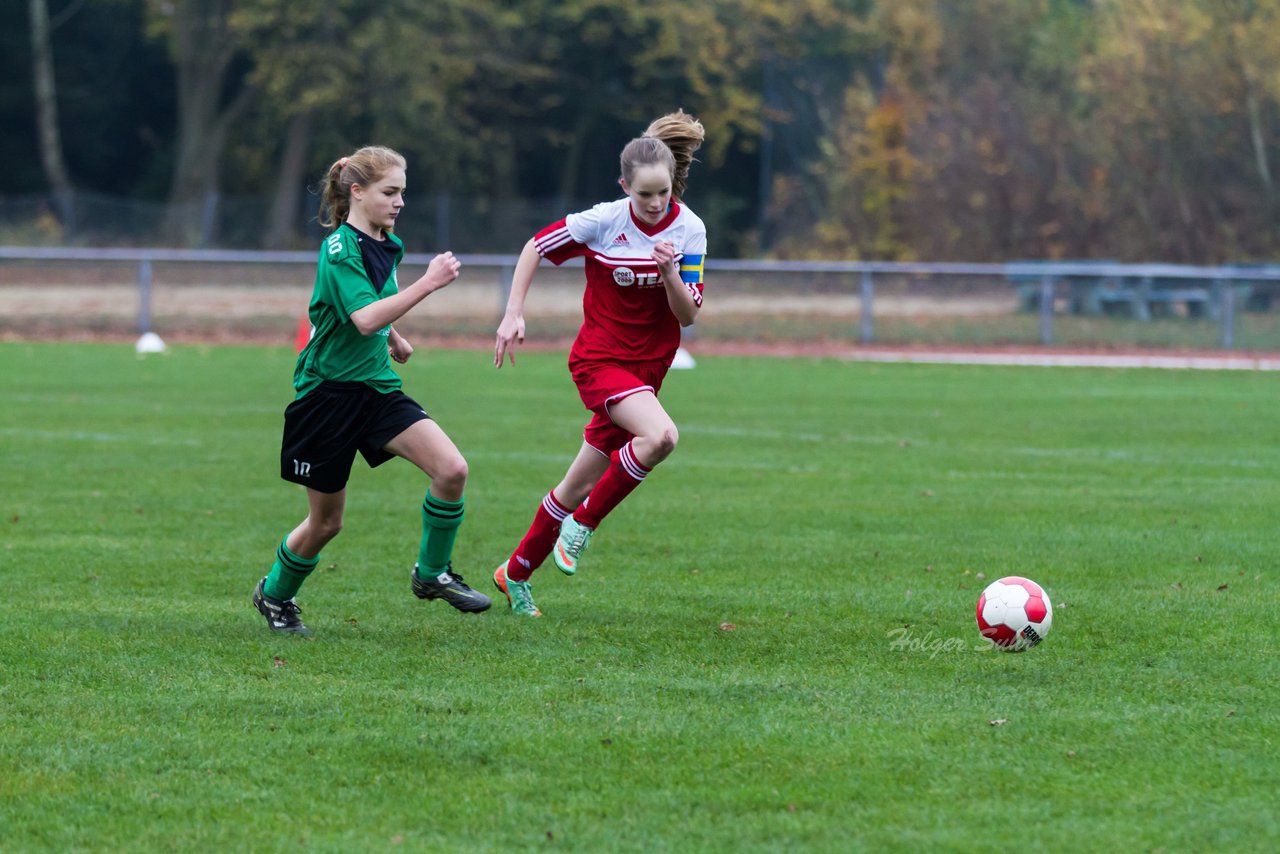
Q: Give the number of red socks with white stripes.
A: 2